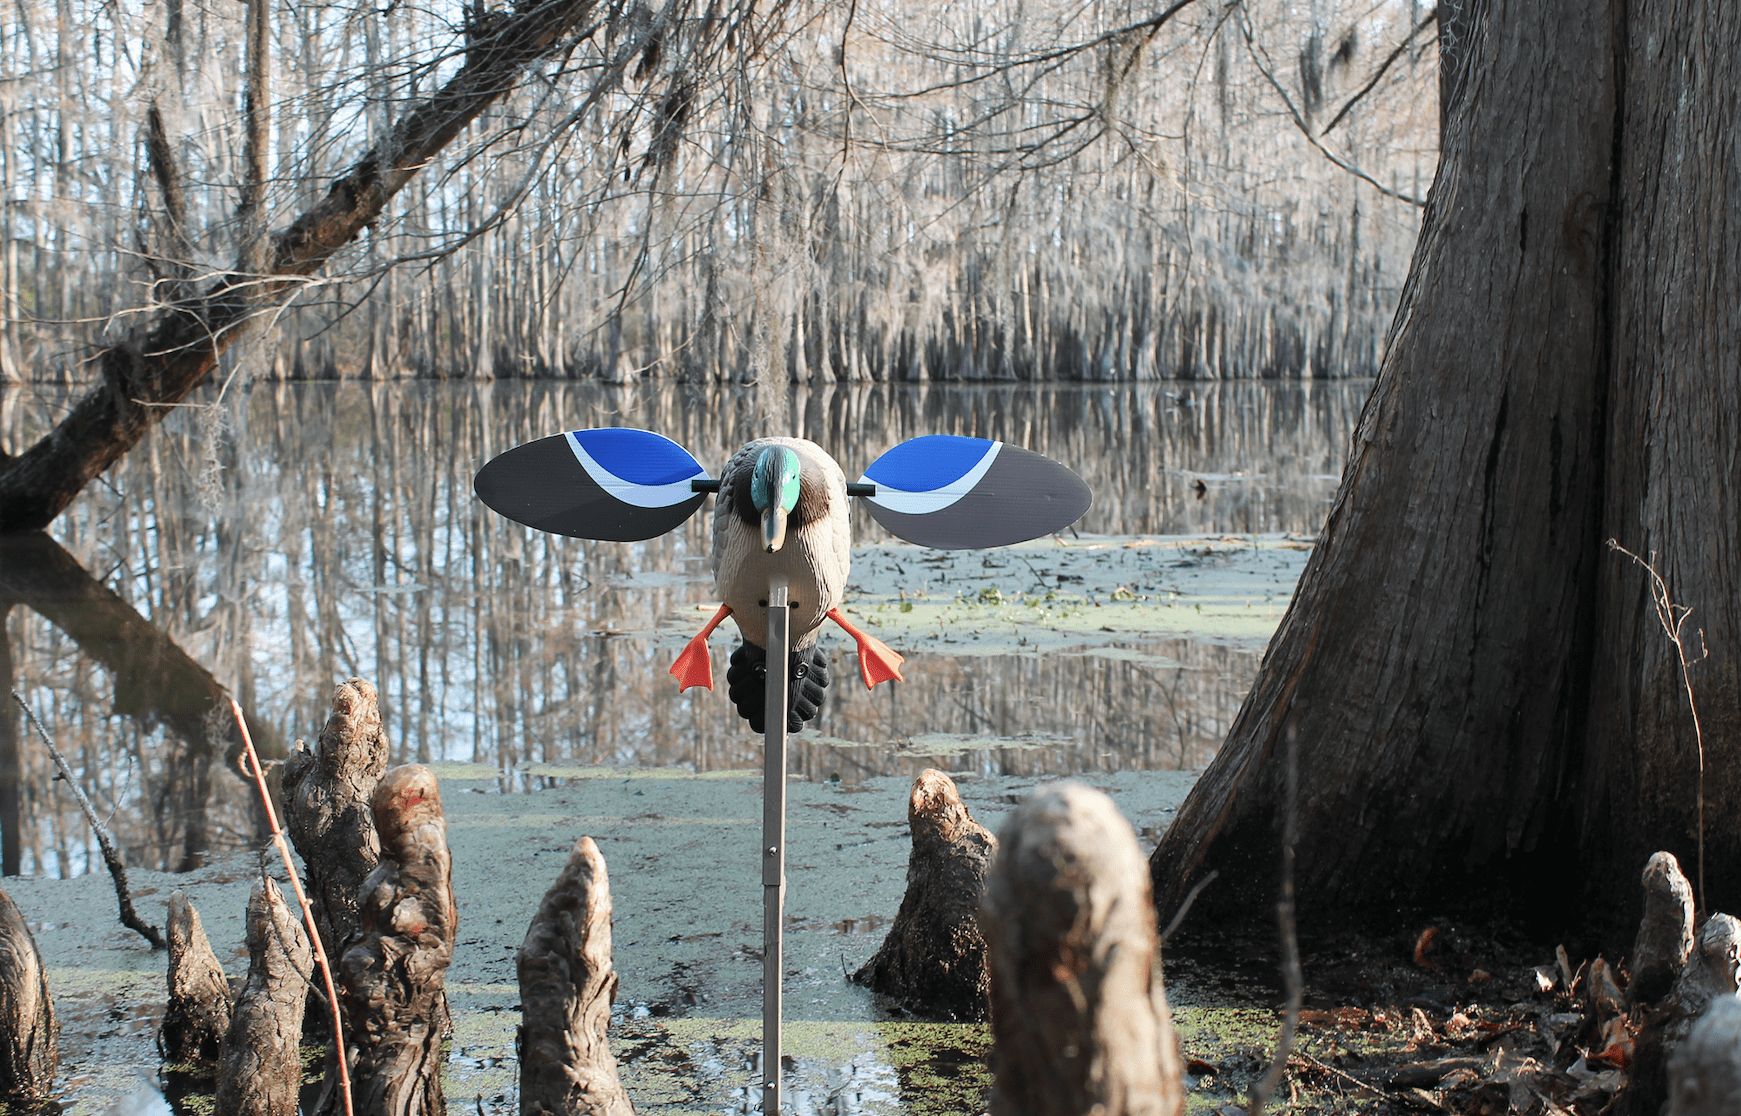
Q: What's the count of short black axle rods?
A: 2